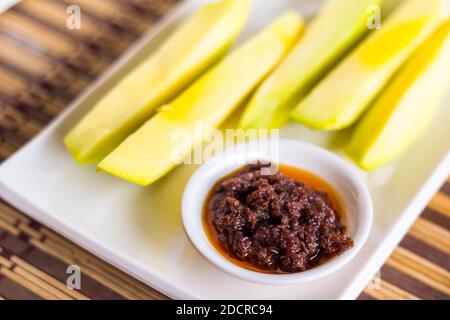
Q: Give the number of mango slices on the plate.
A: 5